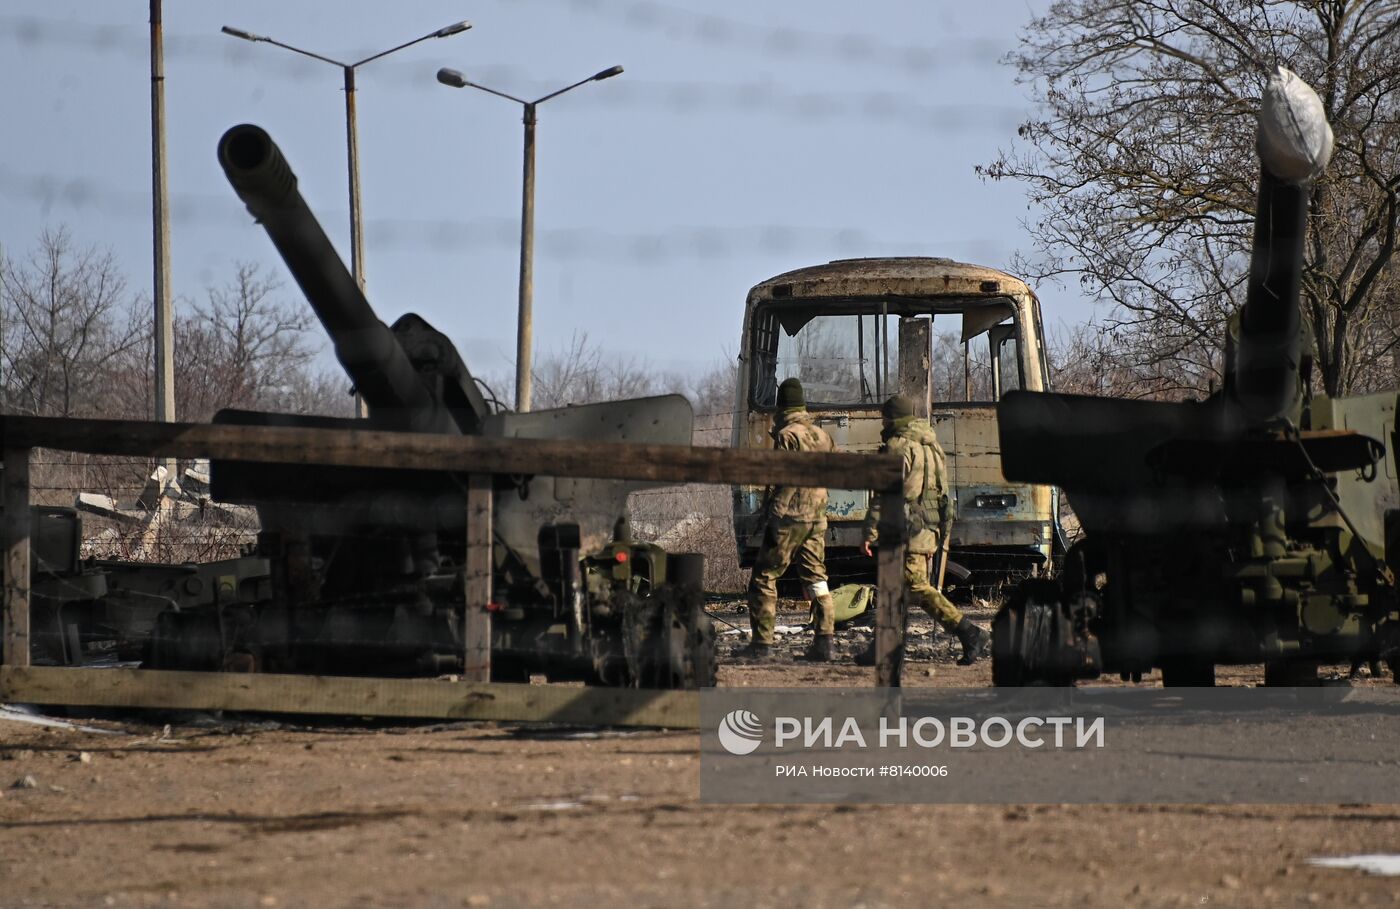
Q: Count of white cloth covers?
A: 1